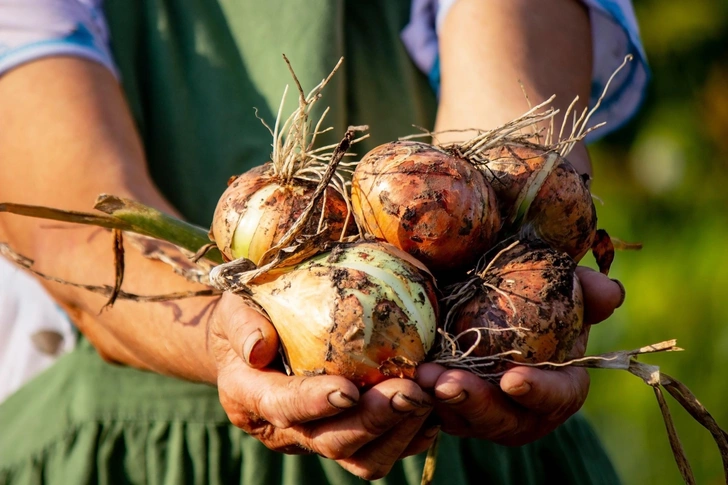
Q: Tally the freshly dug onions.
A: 5